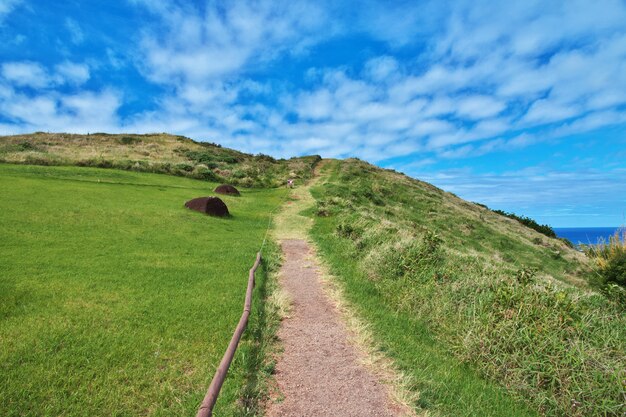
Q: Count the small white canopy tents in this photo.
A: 0